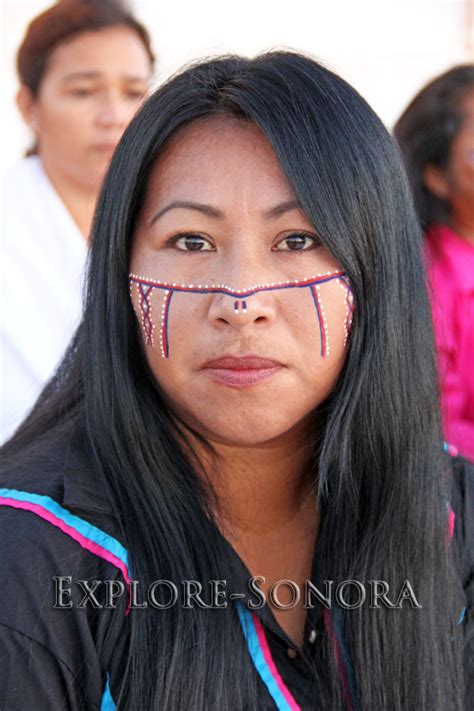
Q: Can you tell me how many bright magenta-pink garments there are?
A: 1